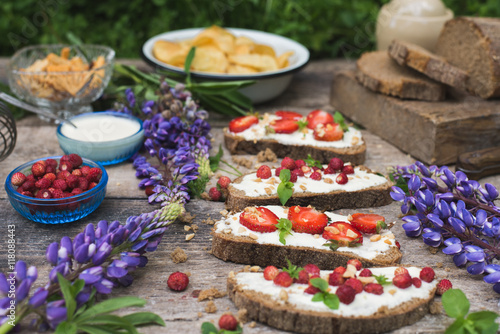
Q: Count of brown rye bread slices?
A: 6